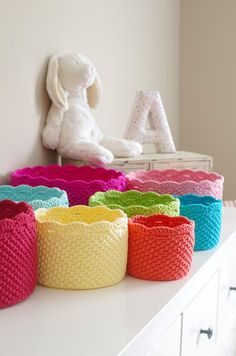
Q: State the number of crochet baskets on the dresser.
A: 8